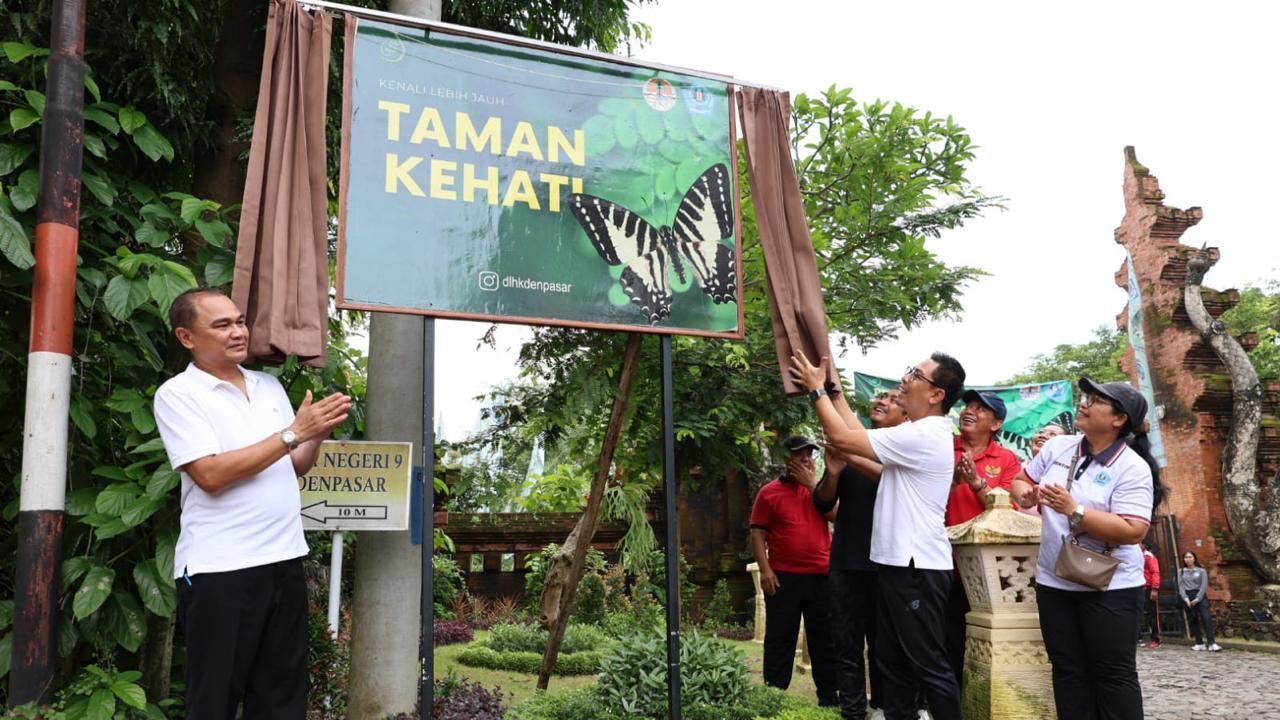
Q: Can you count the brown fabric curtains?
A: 2